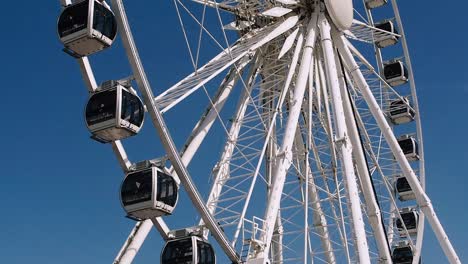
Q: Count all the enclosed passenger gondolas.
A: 12